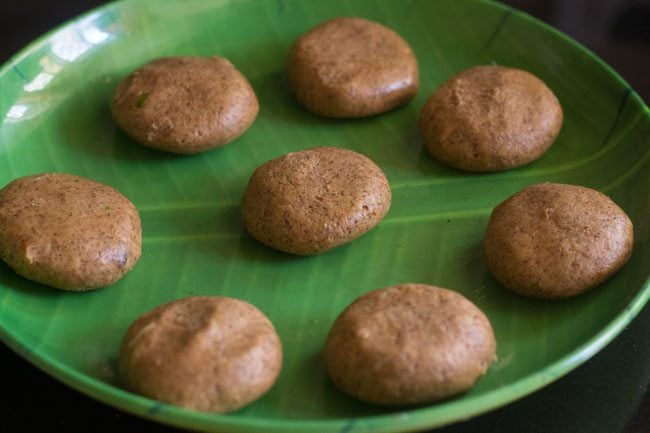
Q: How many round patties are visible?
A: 8